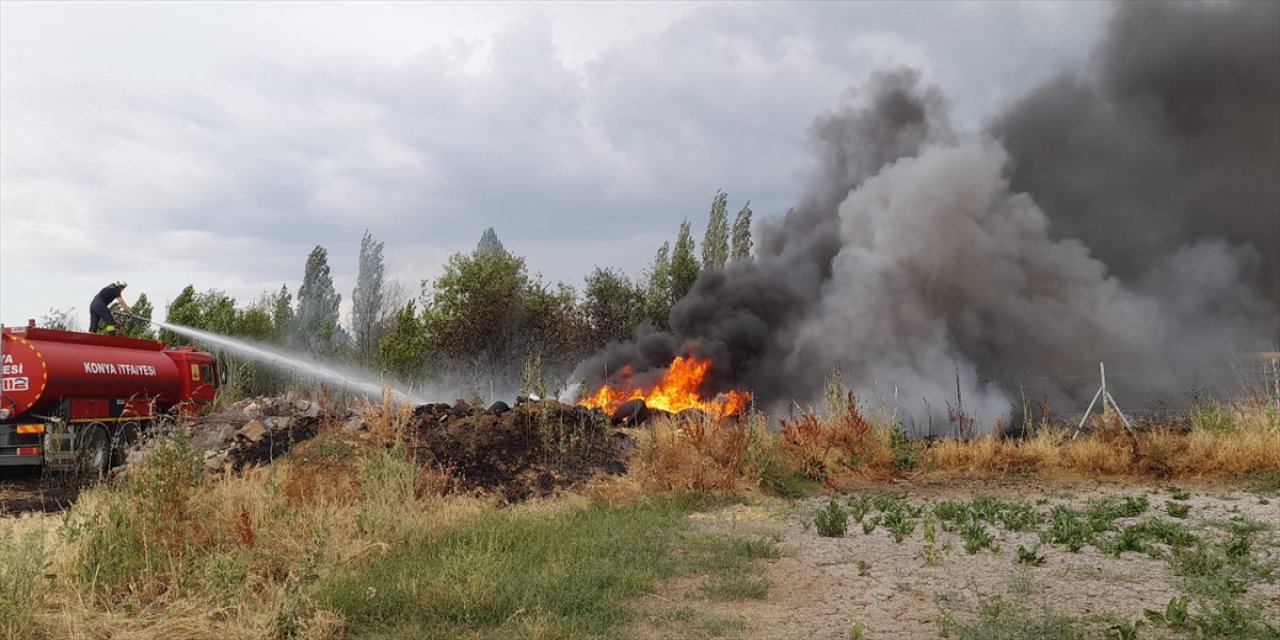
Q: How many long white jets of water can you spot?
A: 1